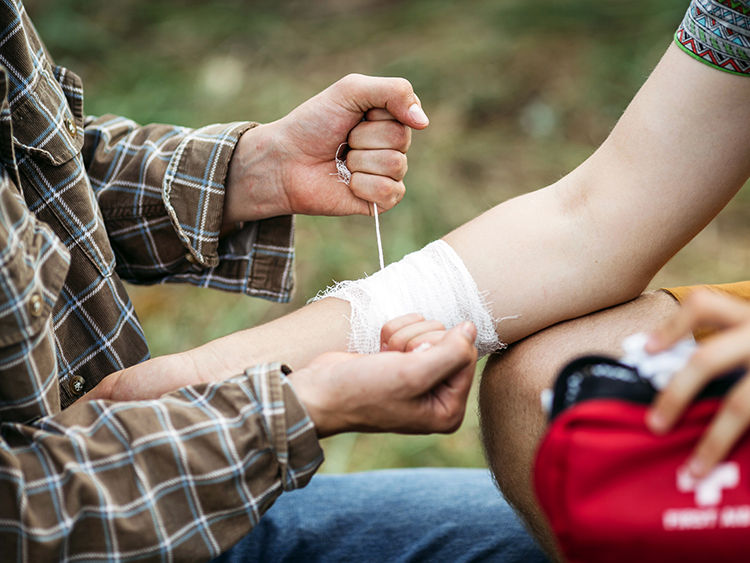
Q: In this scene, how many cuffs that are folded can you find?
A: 2